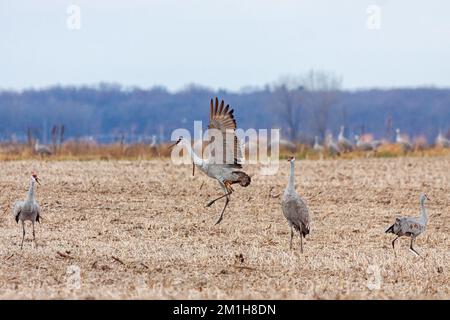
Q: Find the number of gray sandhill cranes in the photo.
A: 4